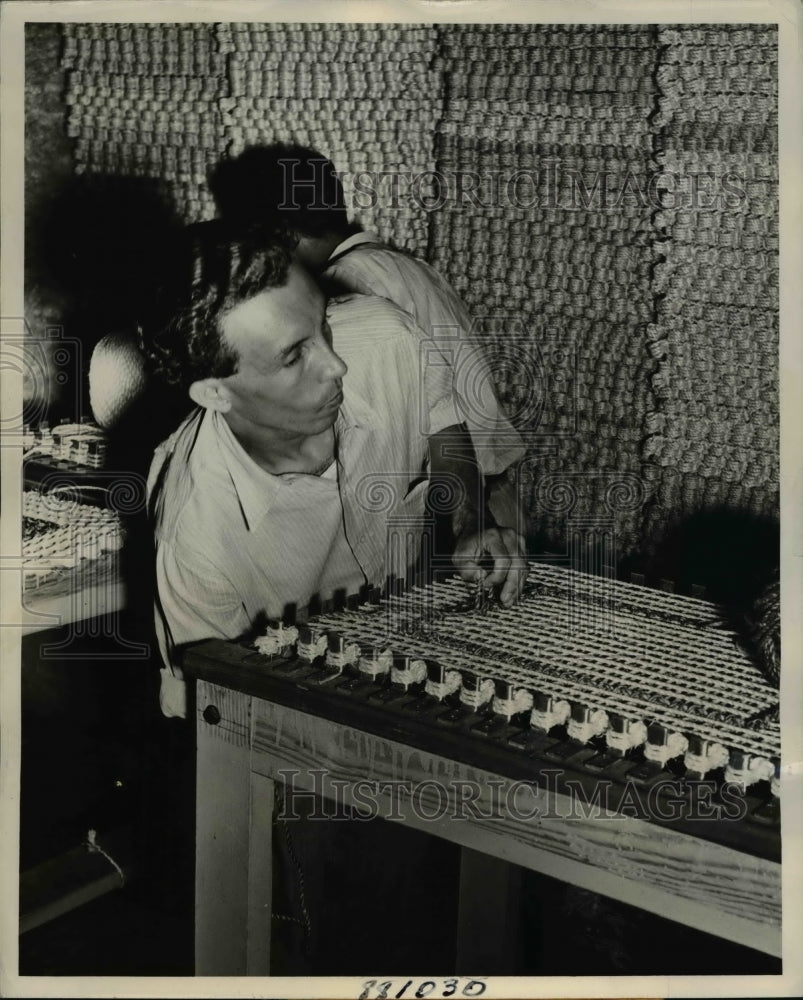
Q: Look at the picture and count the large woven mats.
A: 4